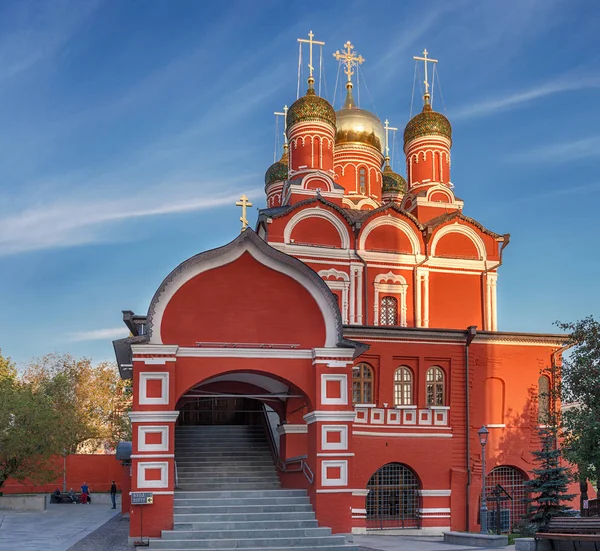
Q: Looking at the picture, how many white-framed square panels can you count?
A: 12